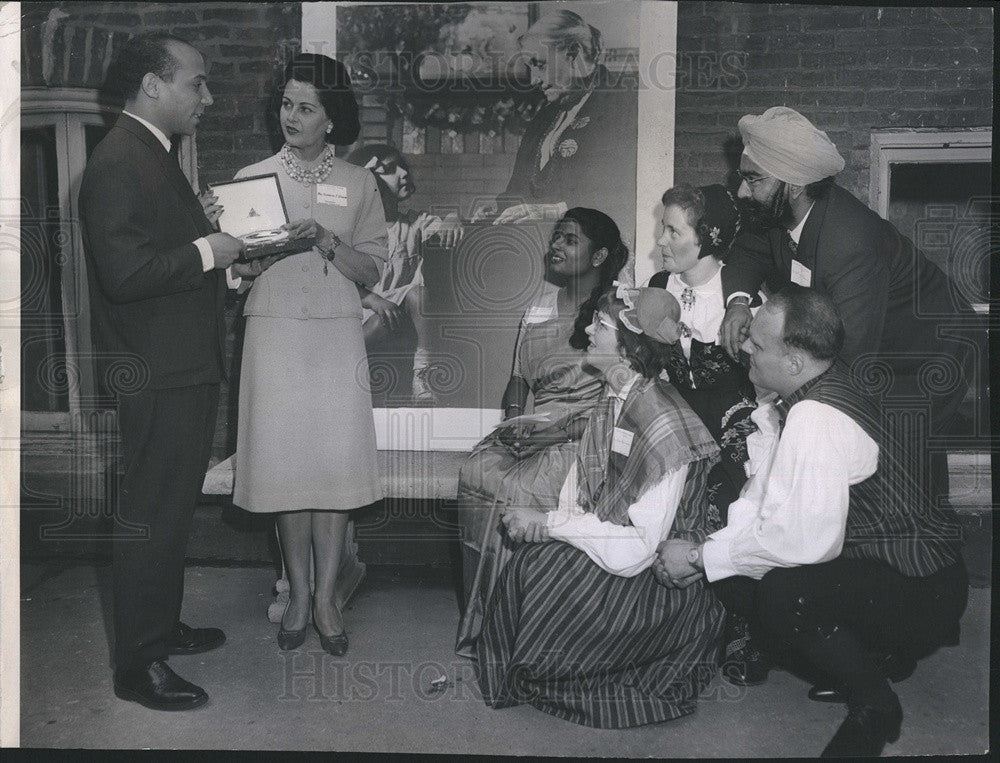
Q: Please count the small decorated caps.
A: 2